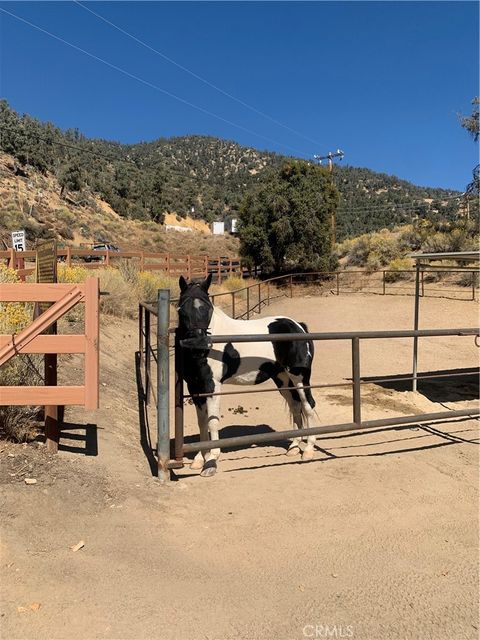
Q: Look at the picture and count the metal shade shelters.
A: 1